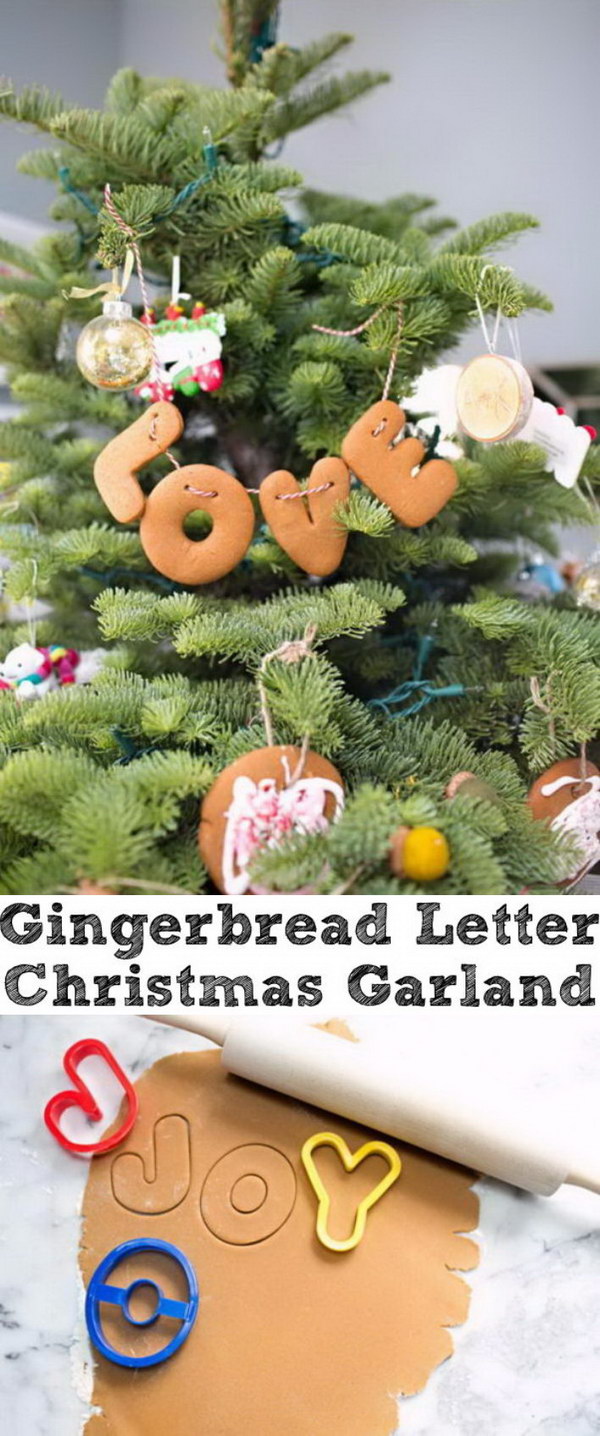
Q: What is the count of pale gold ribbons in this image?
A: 1